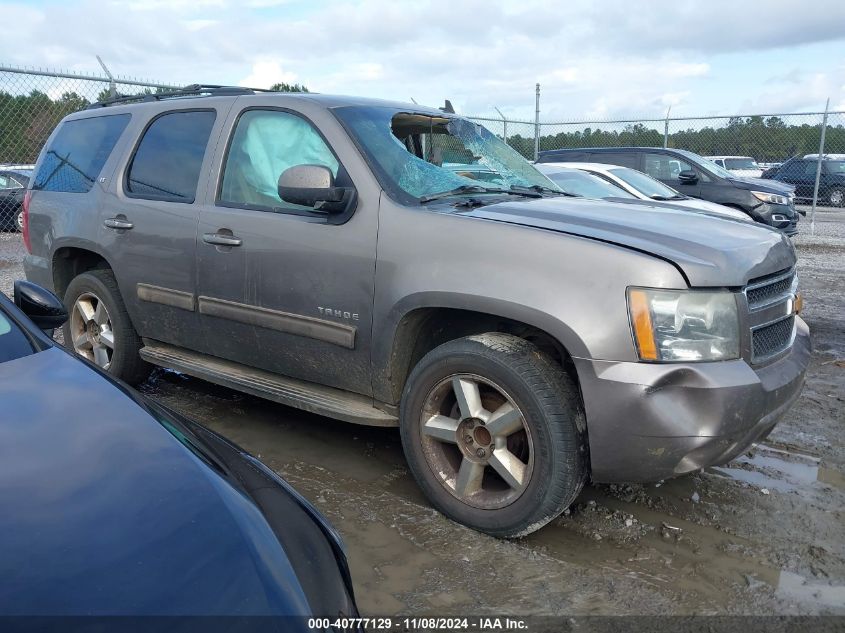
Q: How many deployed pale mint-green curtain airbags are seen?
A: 1